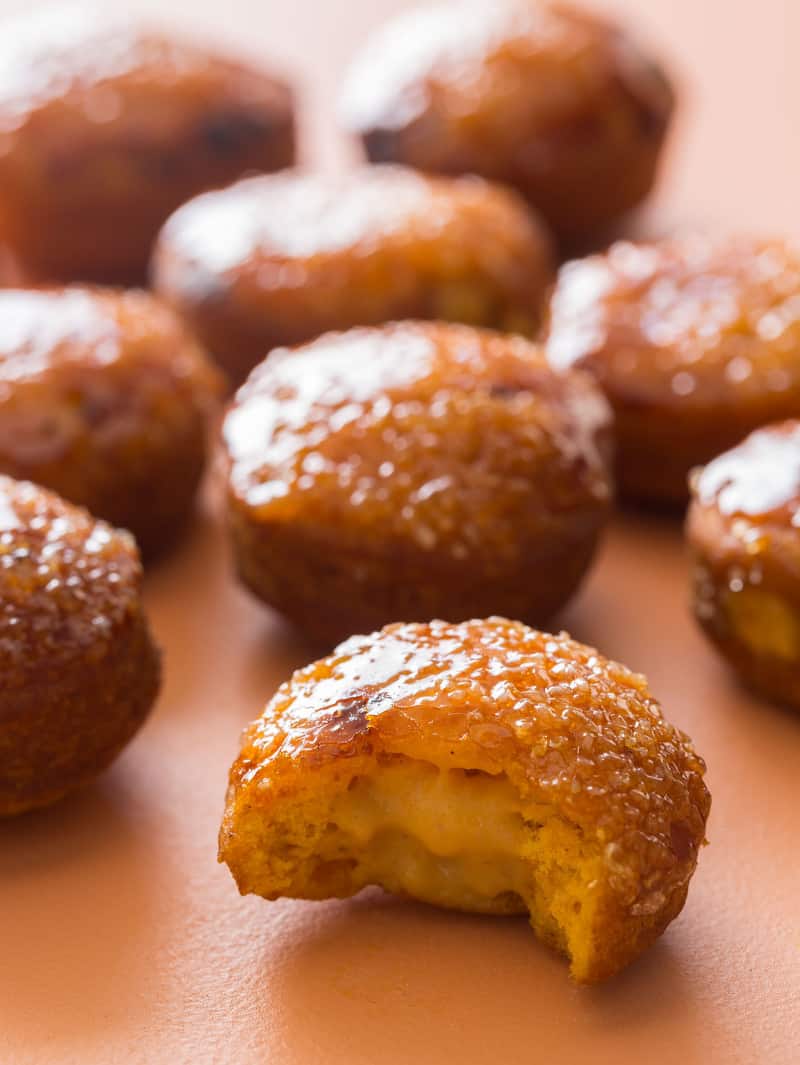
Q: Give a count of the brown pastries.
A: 9